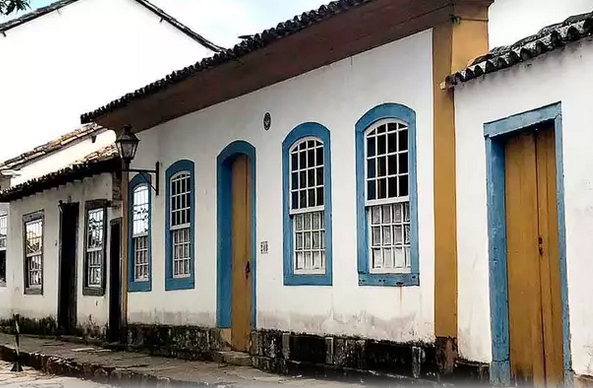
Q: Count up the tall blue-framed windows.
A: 4